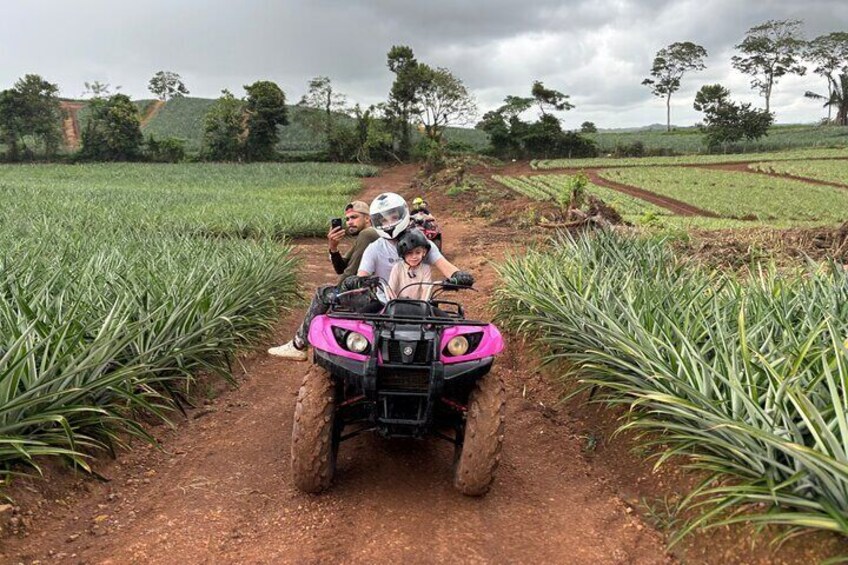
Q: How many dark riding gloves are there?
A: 2